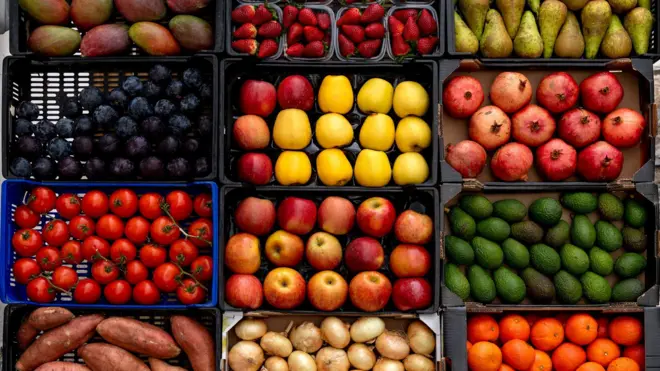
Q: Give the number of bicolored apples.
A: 15